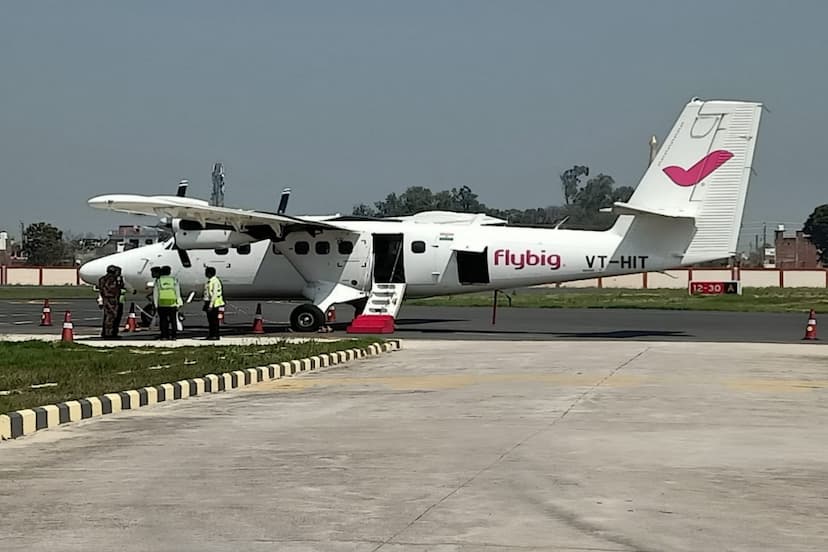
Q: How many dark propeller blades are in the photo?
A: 3